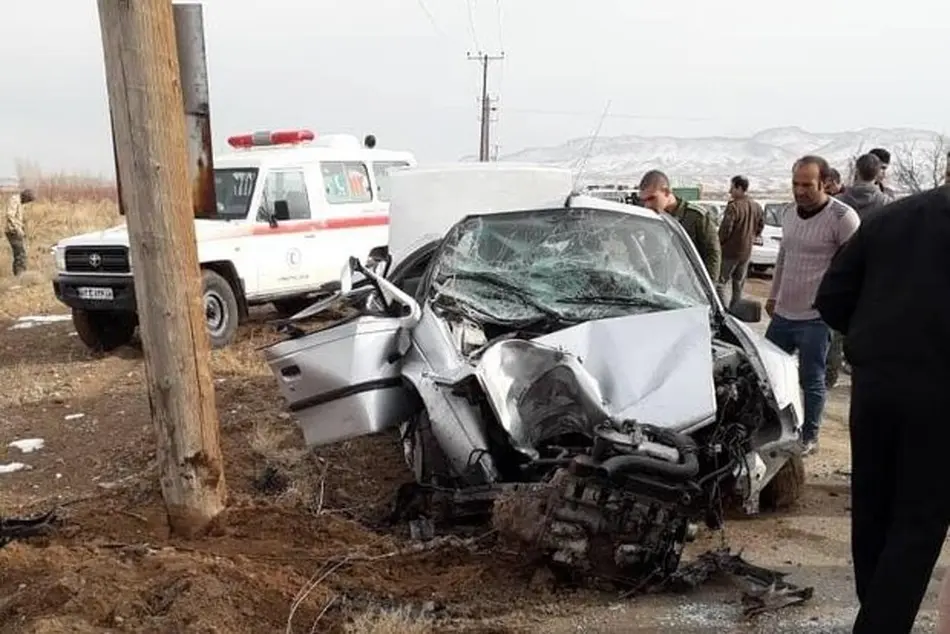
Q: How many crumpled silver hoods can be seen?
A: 1